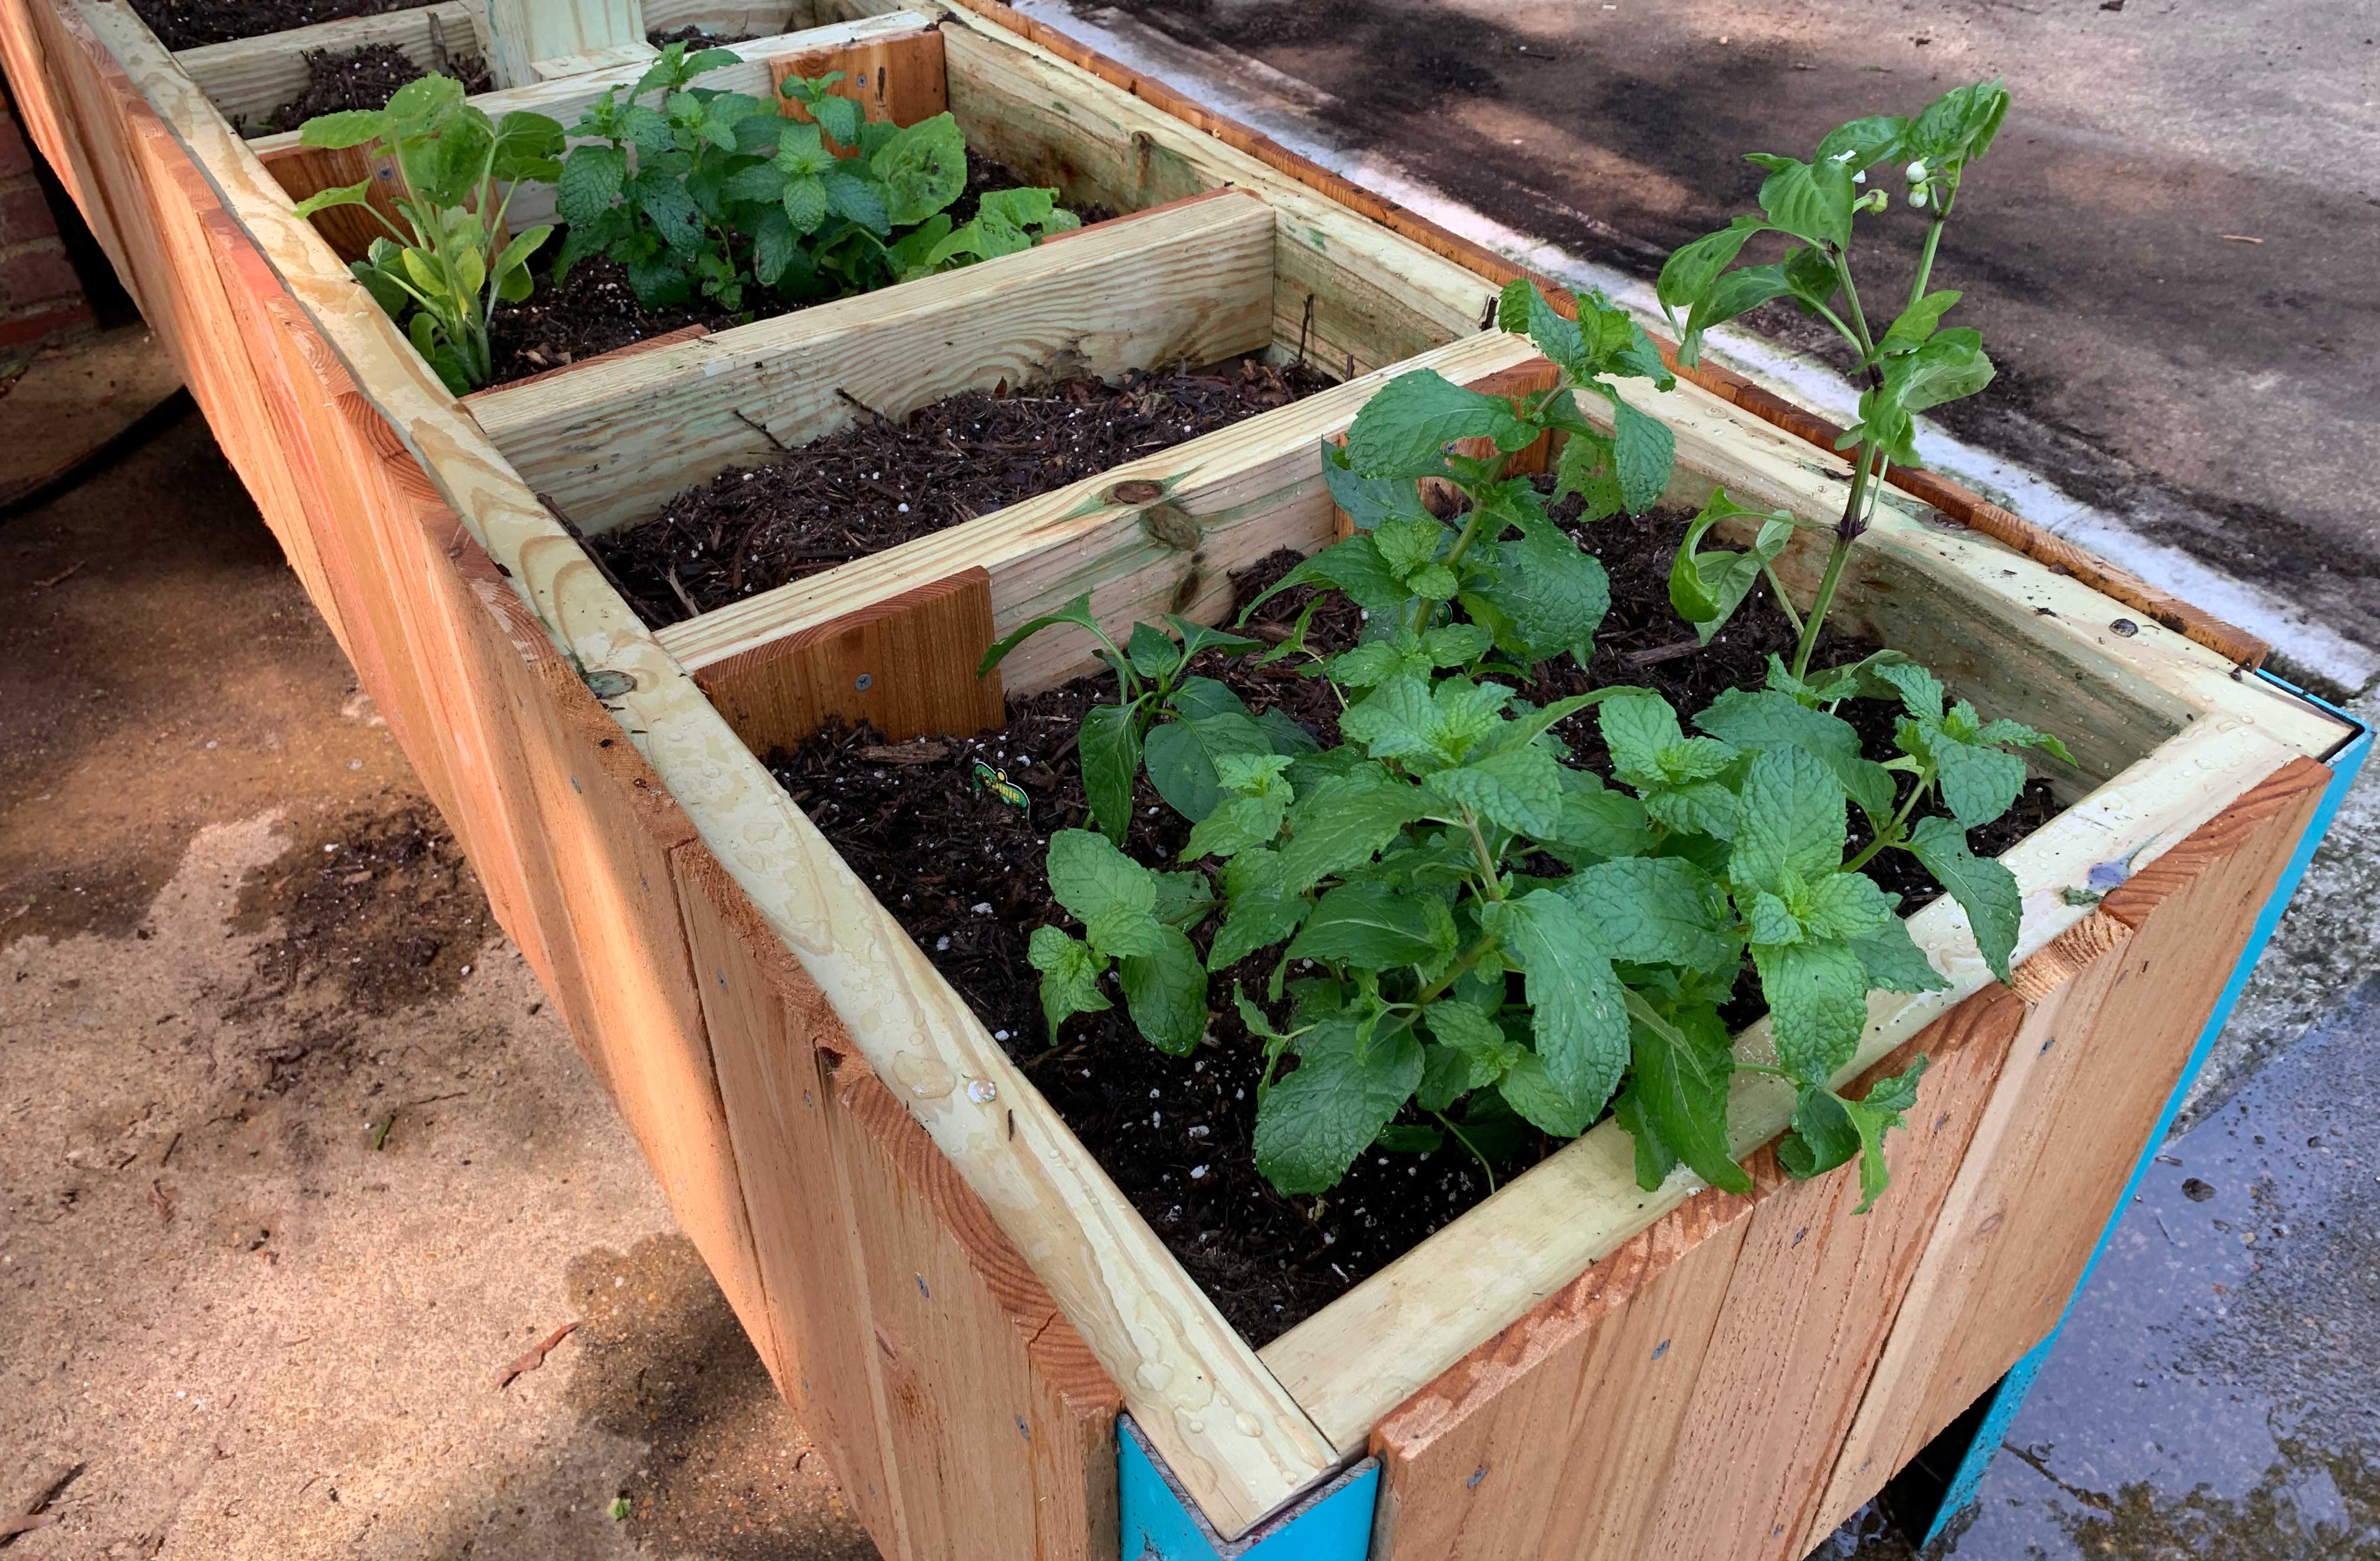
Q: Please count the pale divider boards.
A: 4